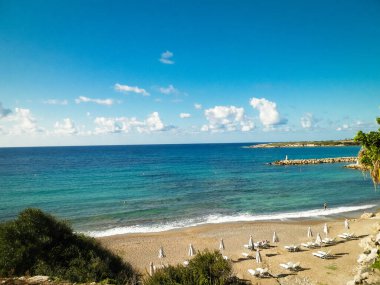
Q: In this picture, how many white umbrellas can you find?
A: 11